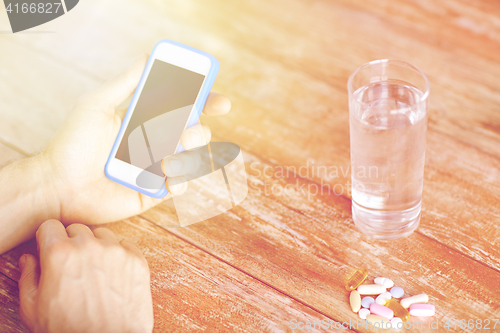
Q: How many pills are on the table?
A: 14